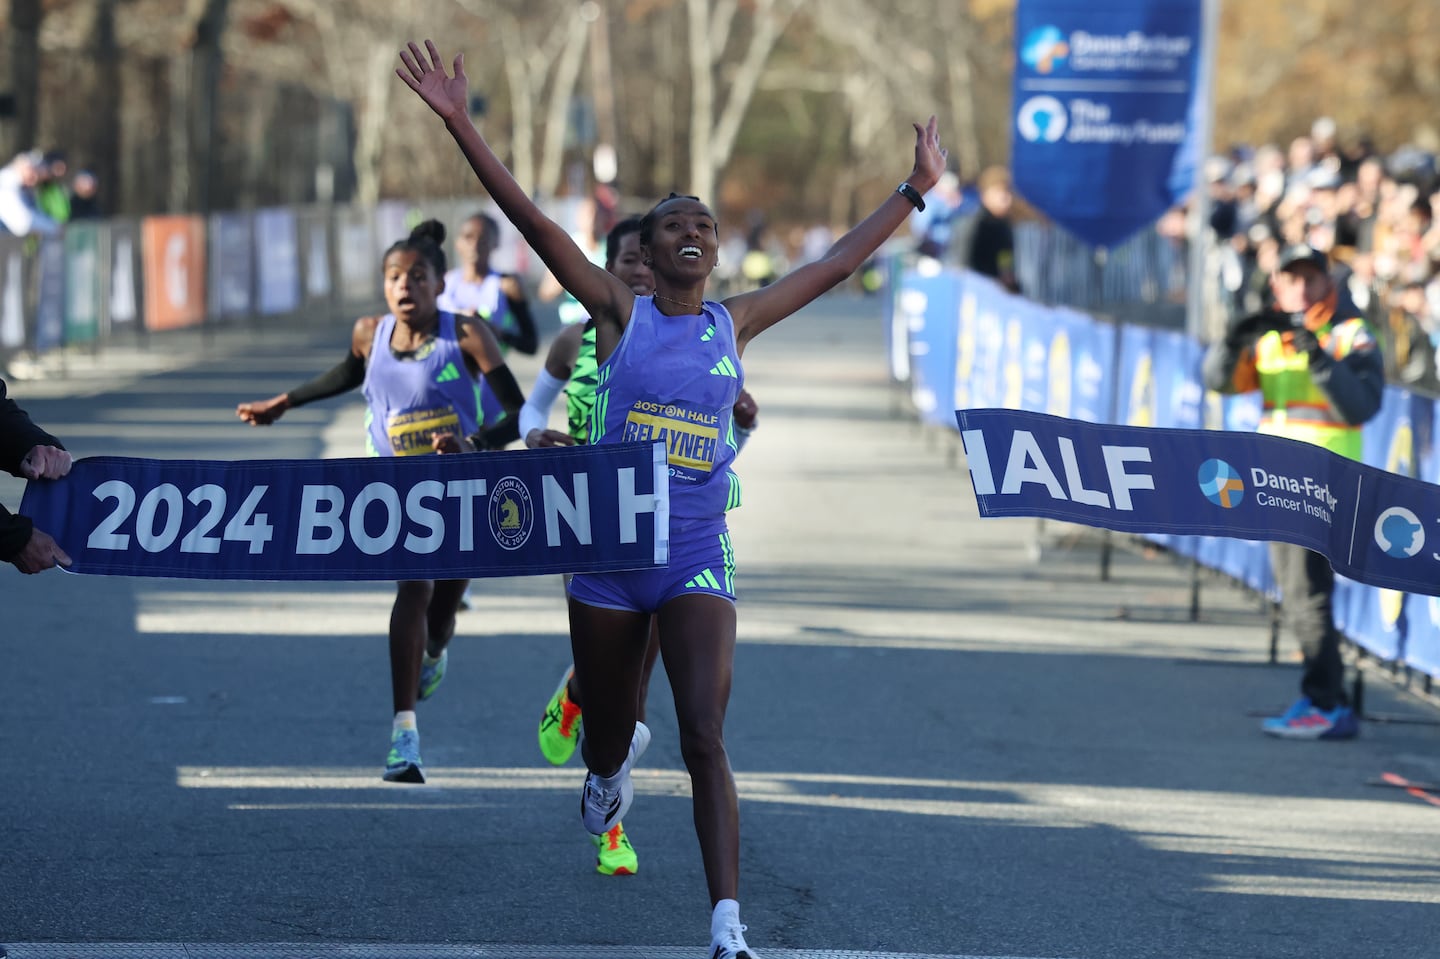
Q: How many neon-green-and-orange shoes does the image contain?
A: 2